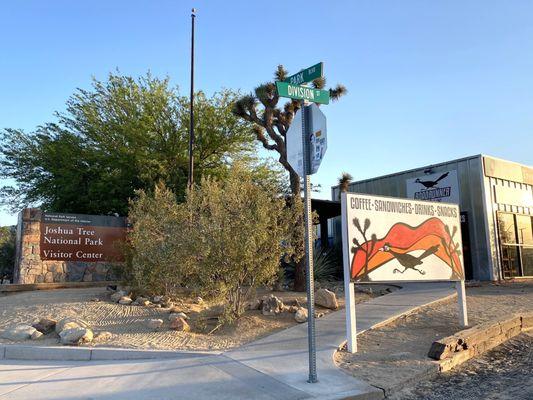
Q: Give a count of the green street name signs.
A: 2